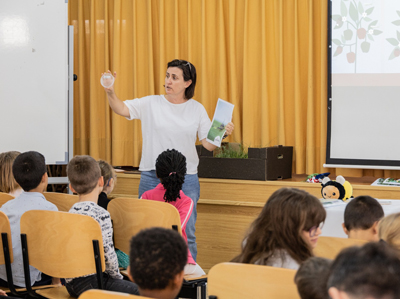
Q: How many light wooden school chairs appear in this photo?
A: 8